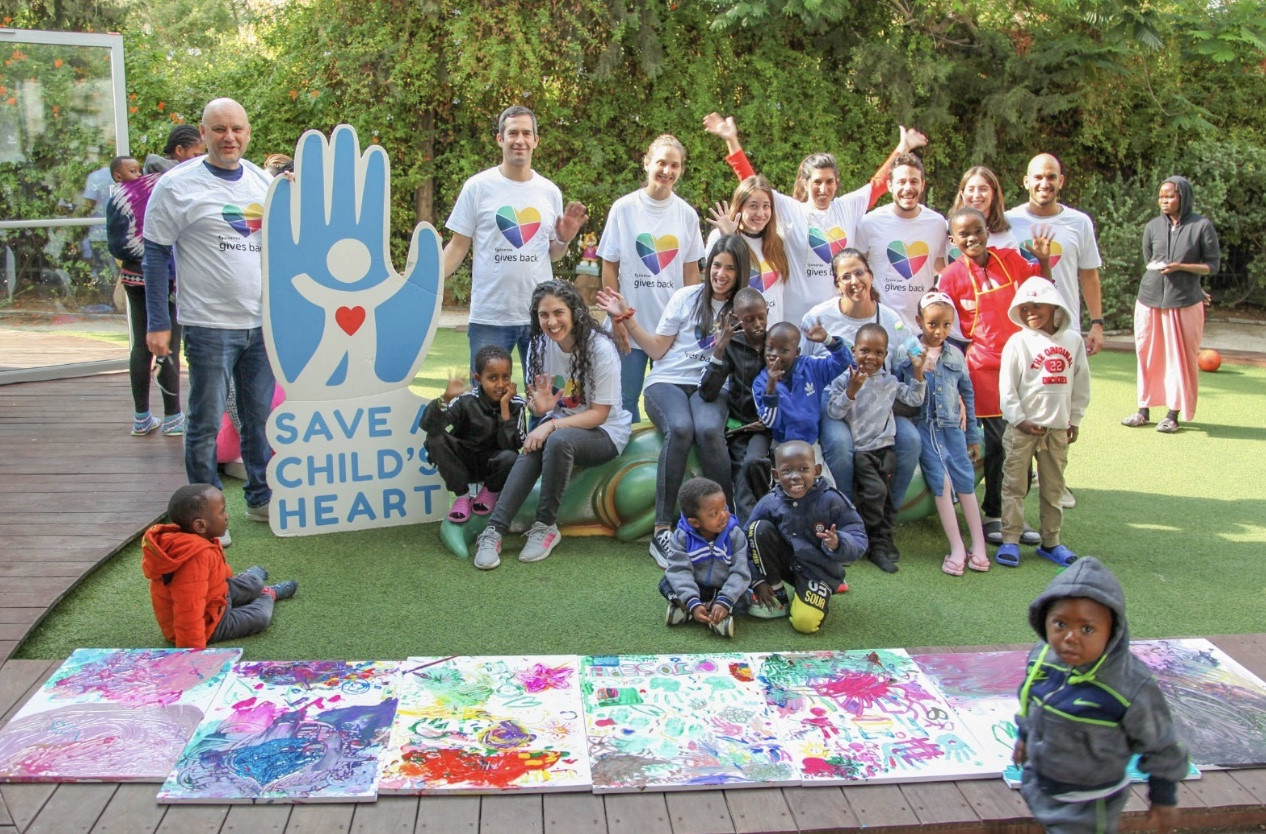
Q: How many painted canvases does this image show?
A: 7